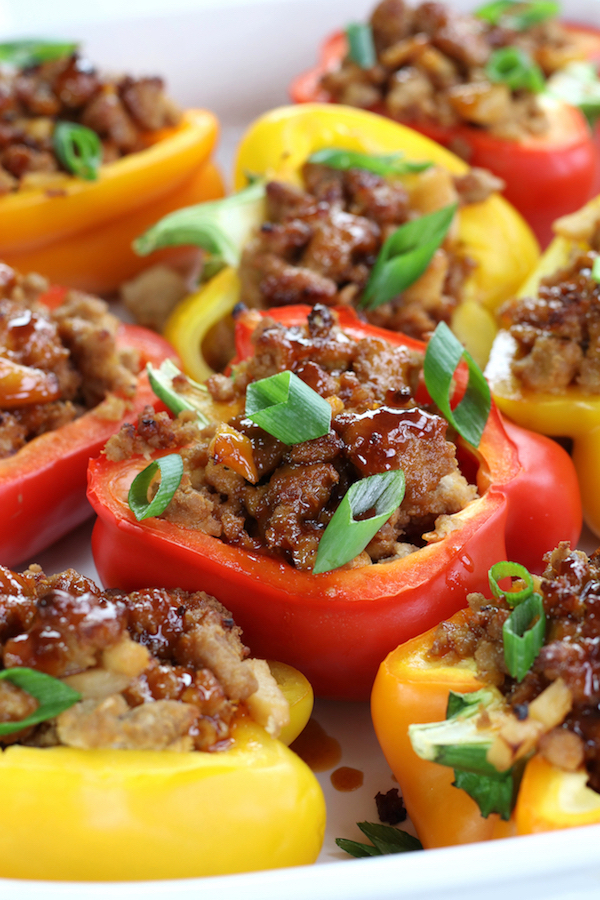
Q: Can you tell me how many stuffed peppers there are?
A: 8